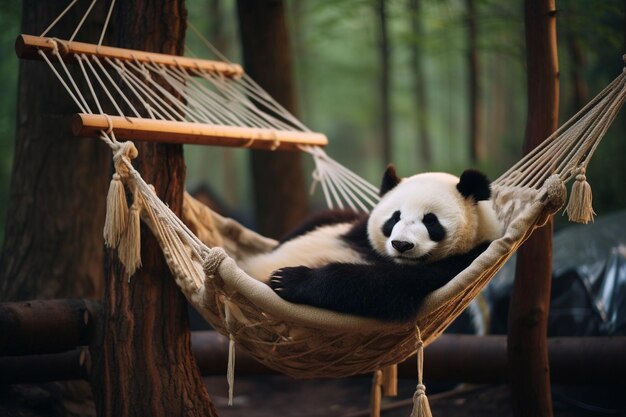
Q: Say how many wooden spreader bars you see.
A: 2